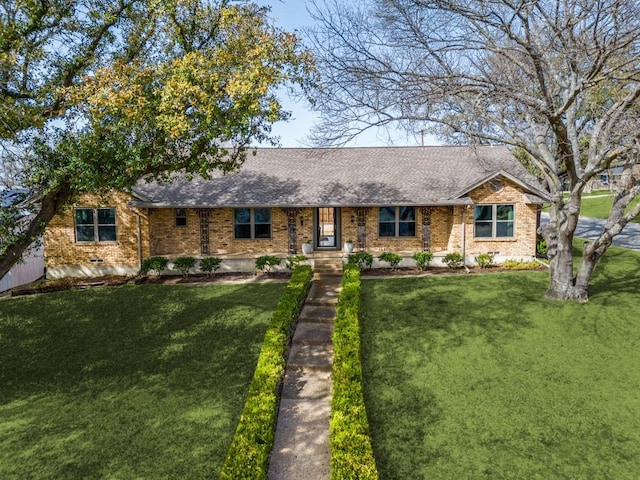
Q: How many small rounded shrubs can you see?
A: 10